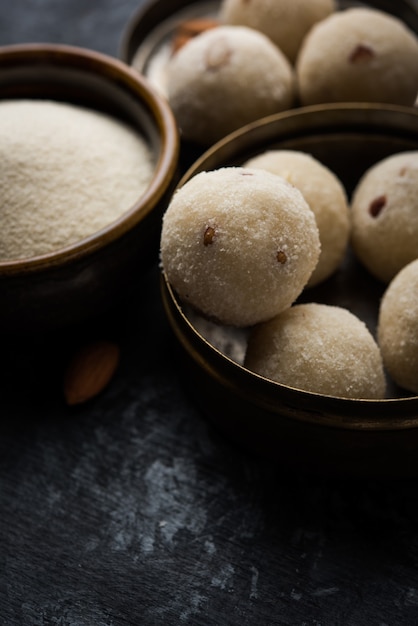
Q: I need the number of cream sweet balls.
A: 8